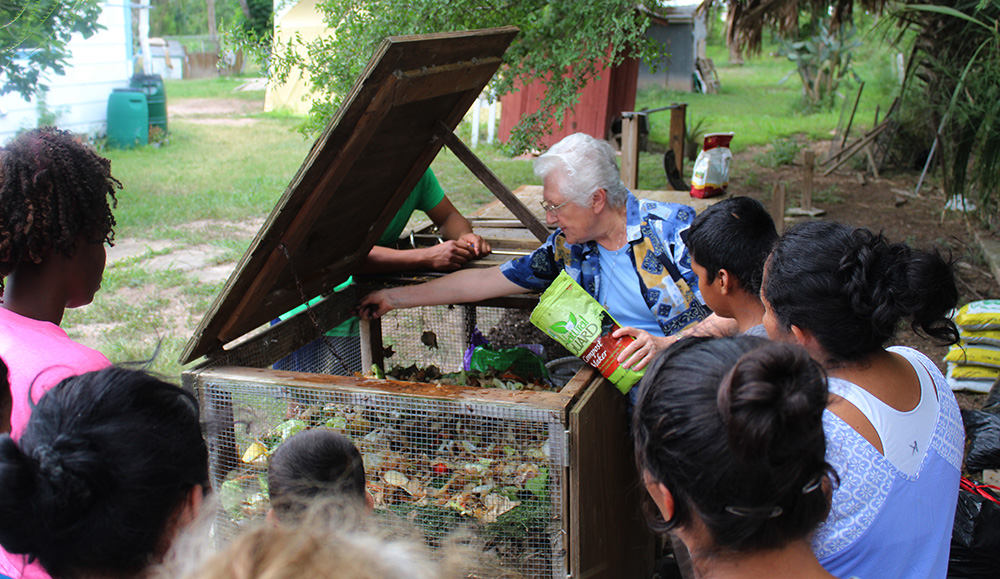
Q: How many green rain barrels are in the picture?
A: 2